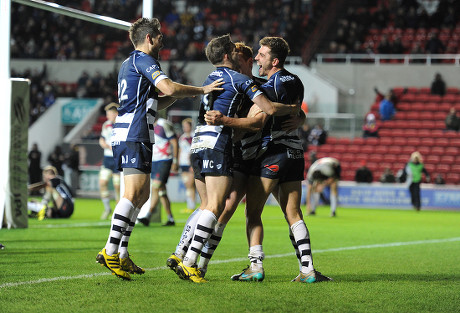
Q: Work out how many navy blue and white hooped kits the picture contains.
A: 4